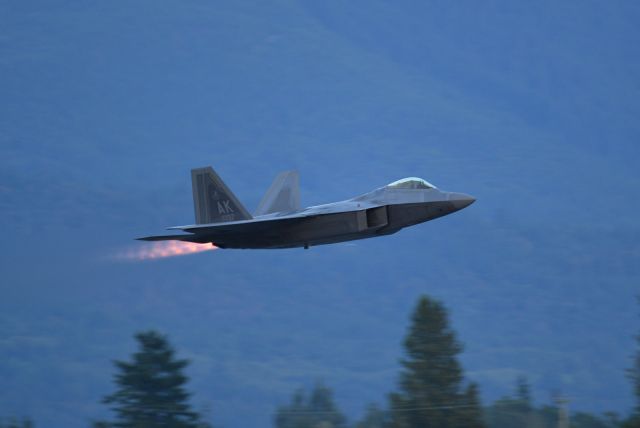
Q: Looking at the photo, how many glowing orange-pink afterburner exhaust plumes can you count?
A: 1